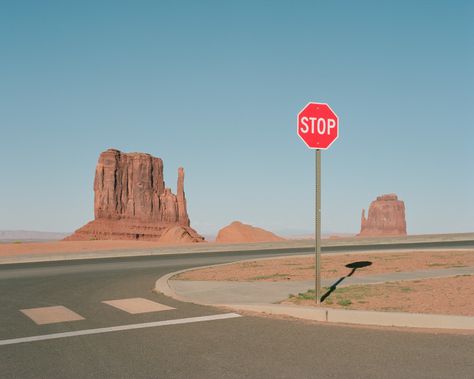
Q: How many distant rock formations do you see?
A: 3